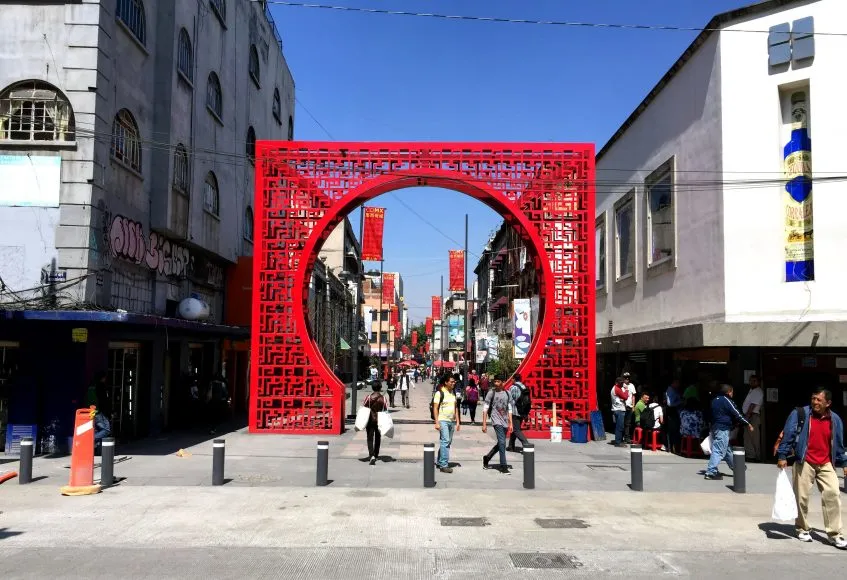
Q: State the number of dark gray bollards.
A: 8